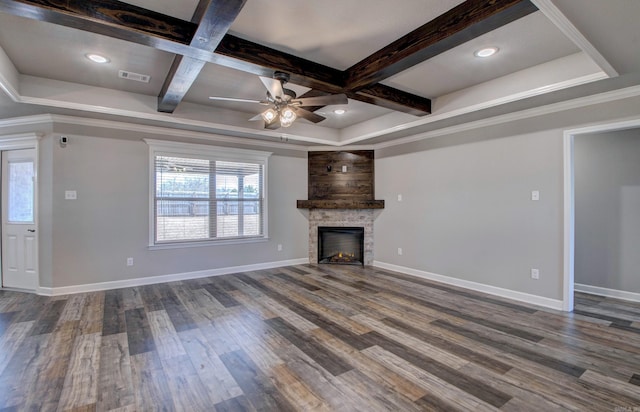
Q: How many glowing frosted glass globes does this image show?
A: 3